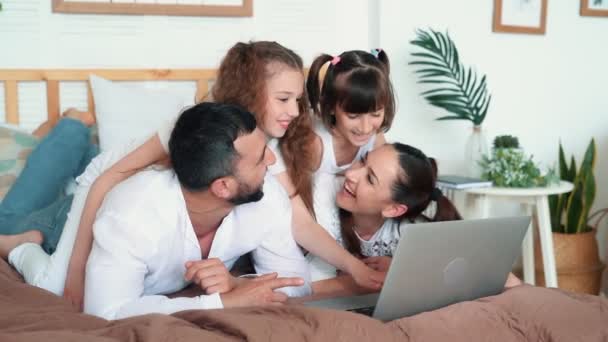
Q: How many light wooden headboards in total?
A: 1